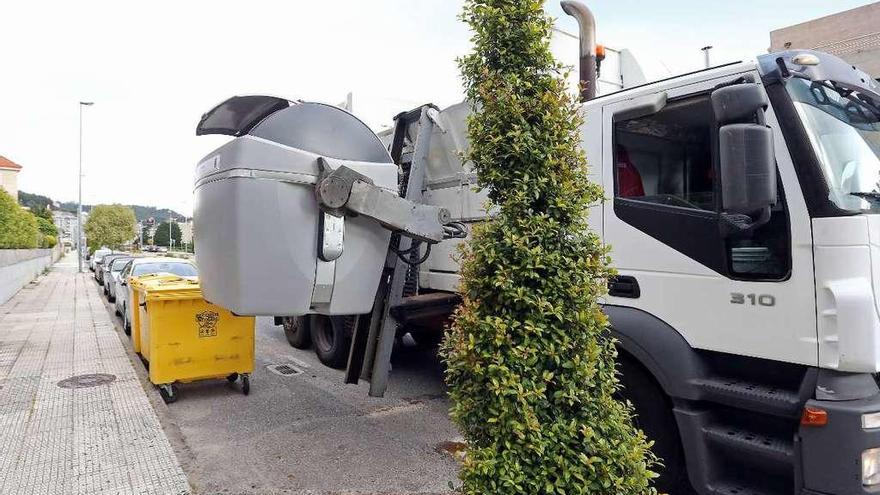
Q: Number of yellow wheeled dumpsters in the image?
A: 2